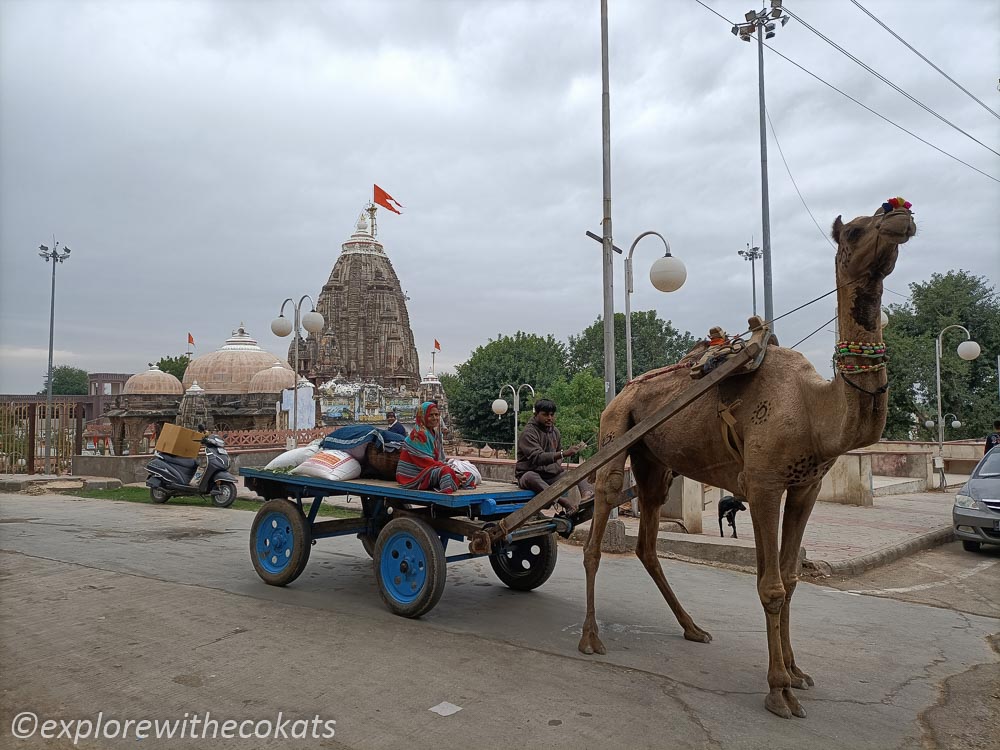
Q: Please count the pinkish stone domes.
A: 3